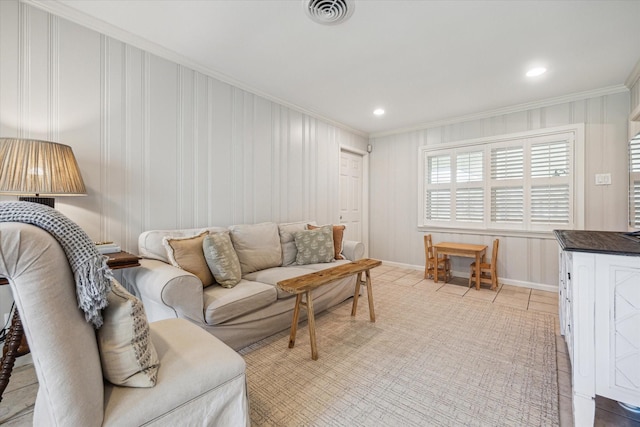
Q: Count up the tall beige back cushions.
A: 3